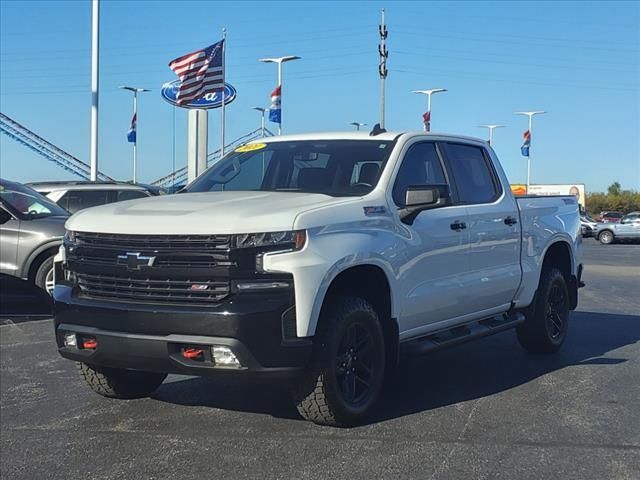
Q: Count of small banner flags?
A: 4